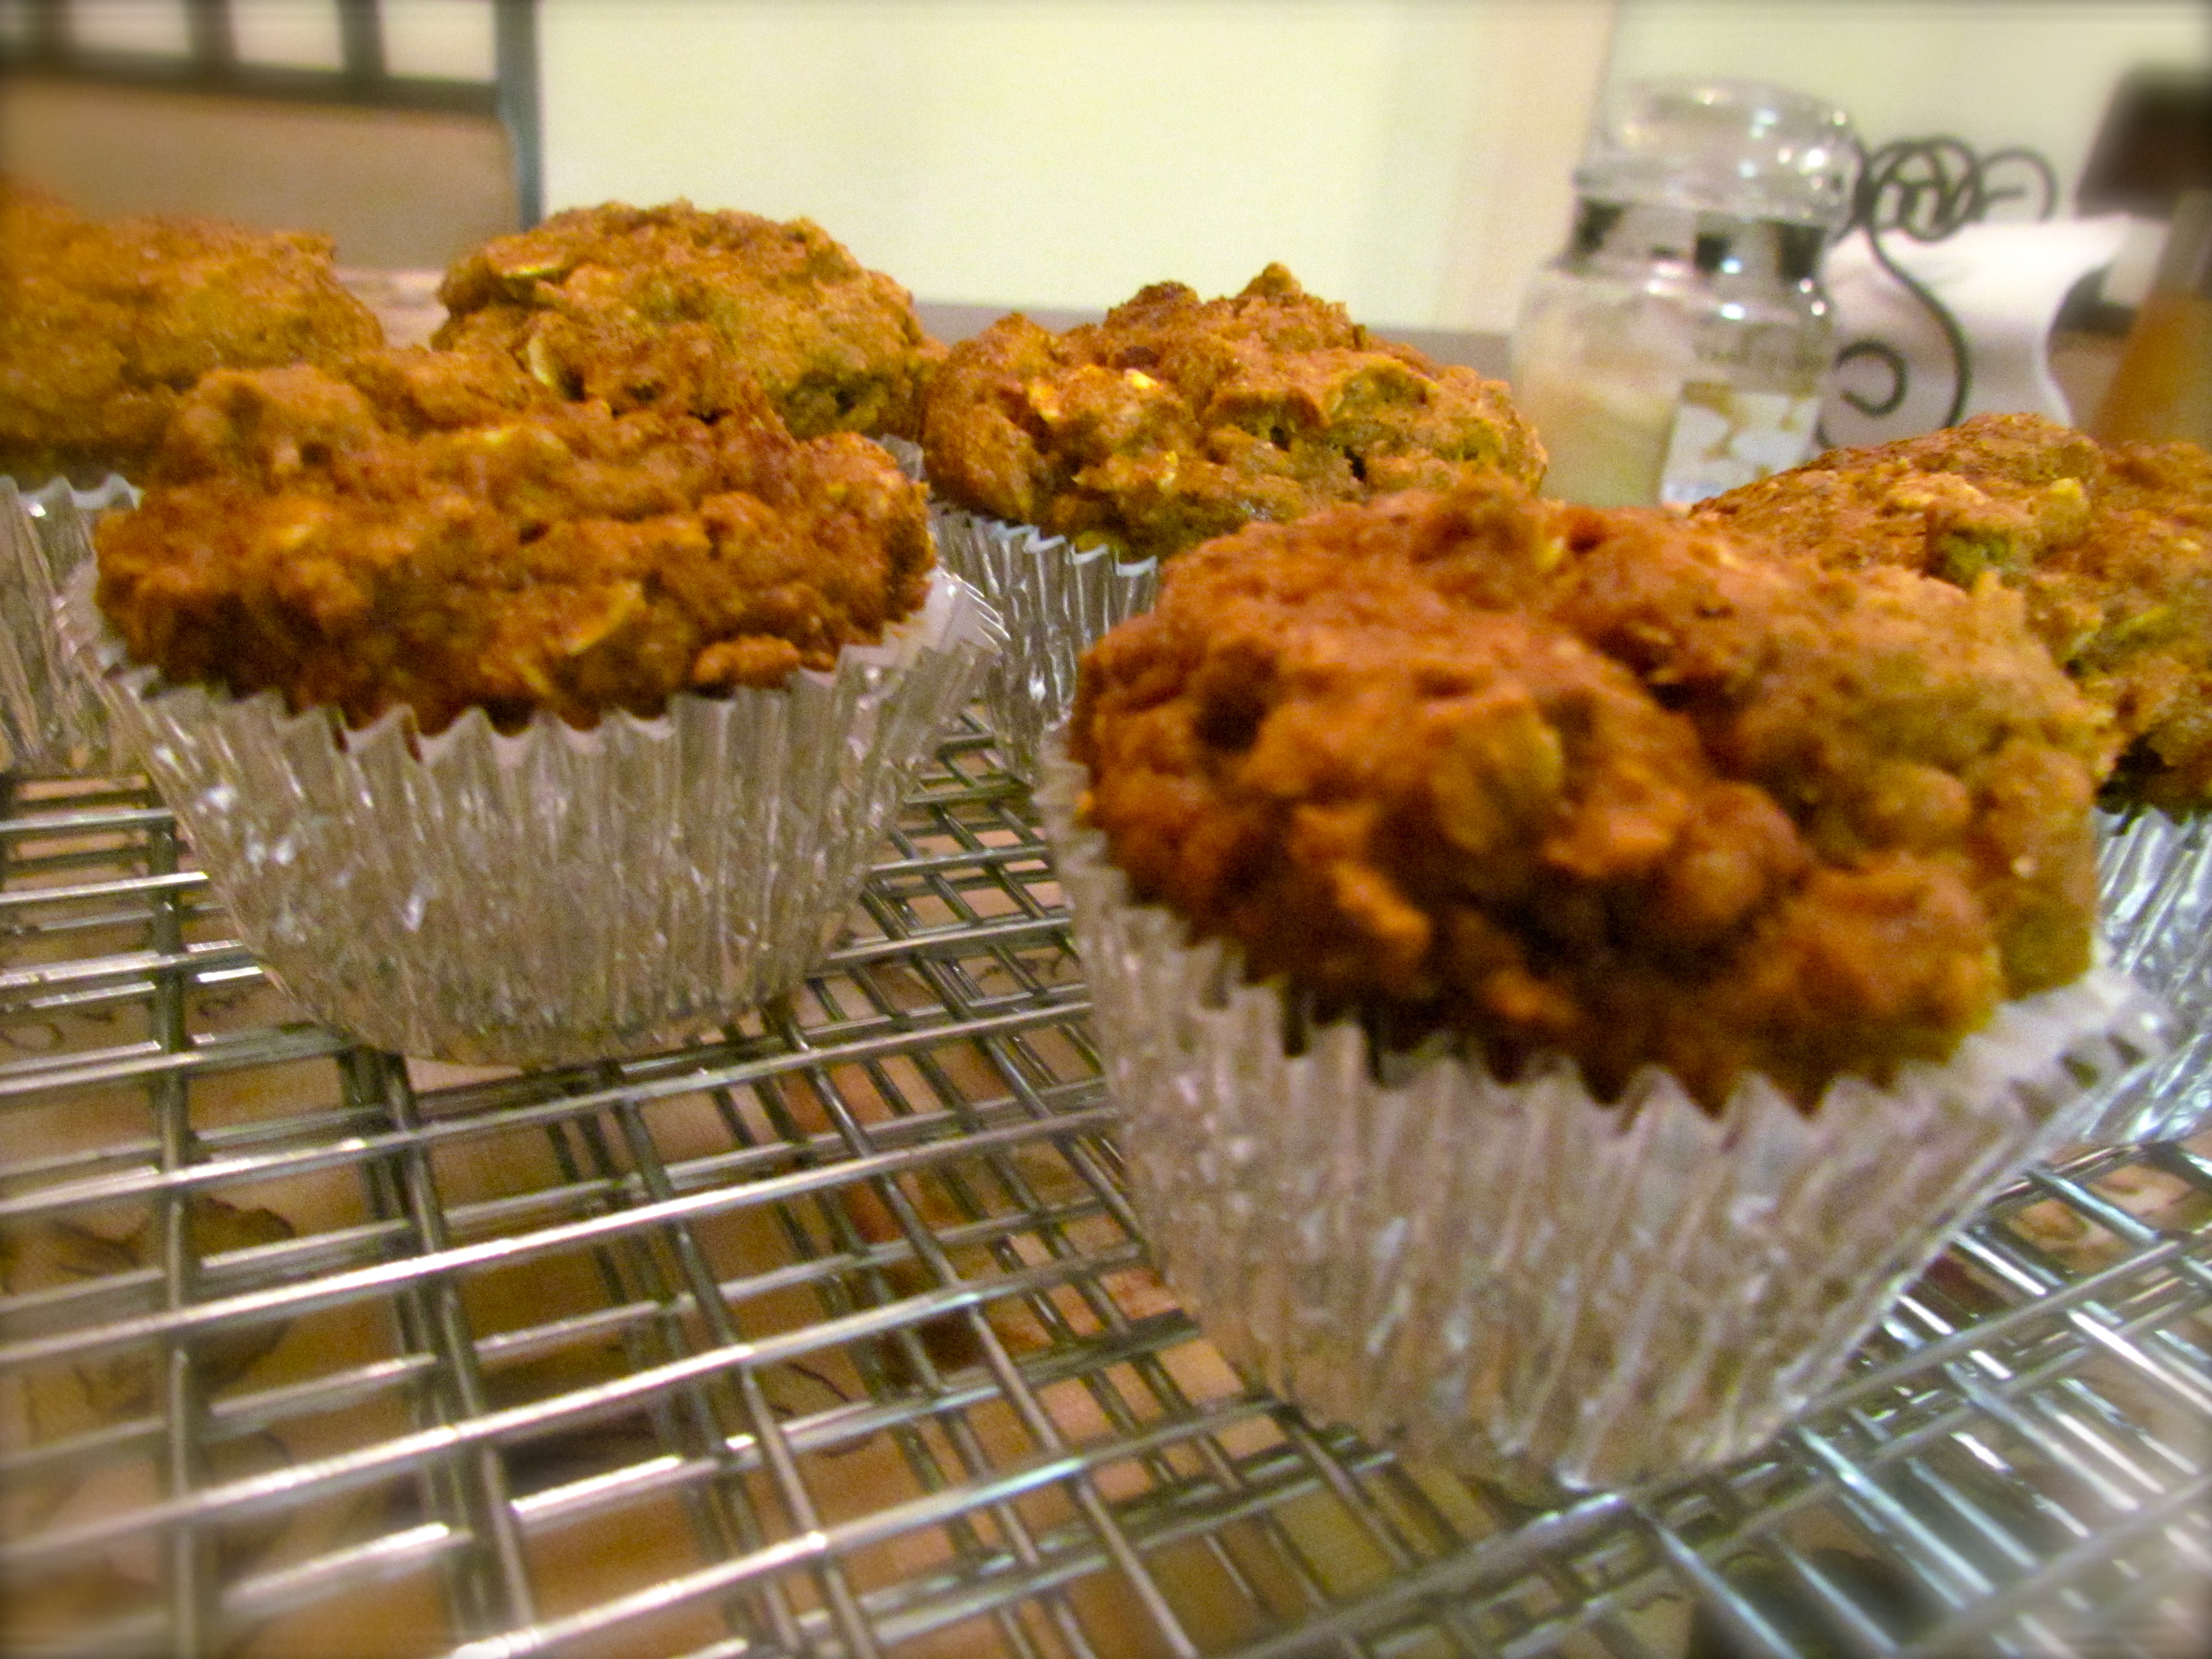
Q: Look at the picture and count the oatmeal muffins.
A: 6